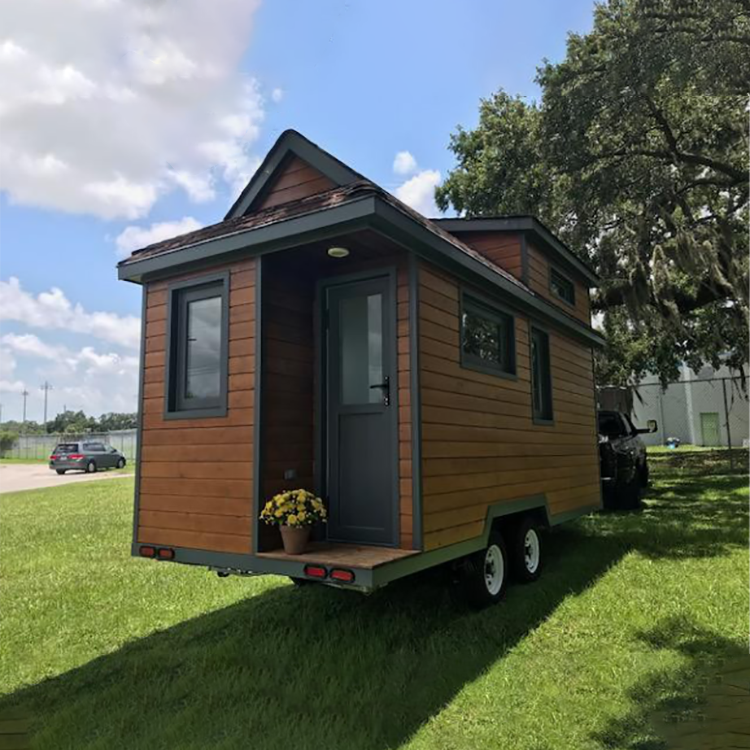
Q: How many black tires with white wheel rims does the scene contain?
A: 2